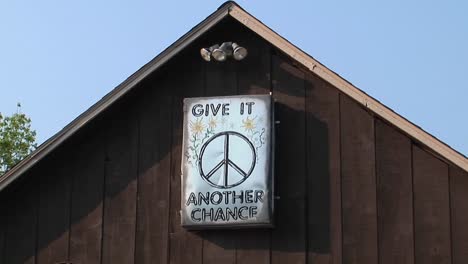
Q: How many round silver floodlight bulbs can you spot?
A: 3